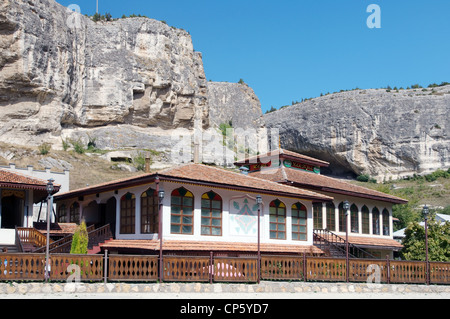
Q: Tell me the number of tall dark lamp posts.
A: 5